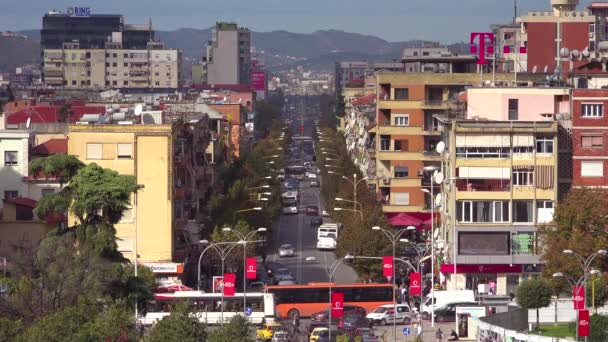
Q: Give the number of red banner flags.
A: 7